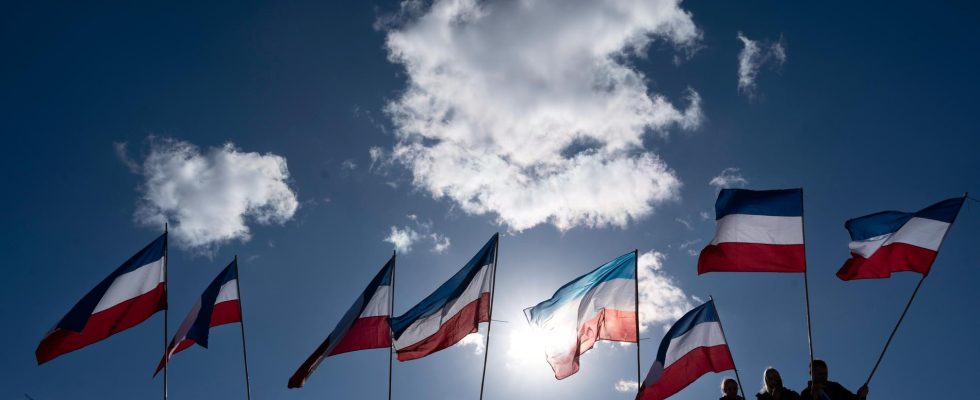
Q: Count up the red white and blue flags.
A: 8